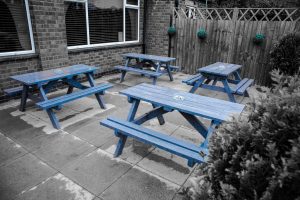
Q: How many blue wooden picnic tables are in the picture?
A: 4